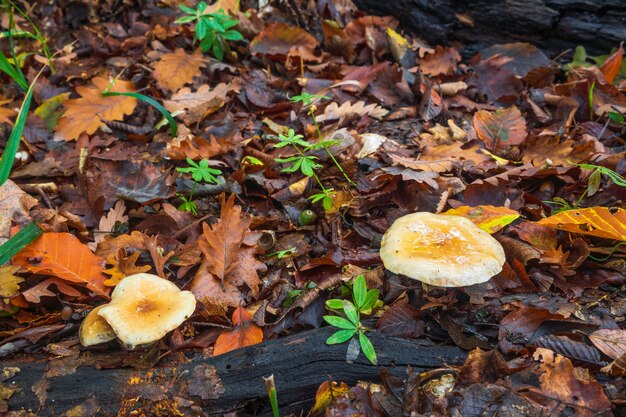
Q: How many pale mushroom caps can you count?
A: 3